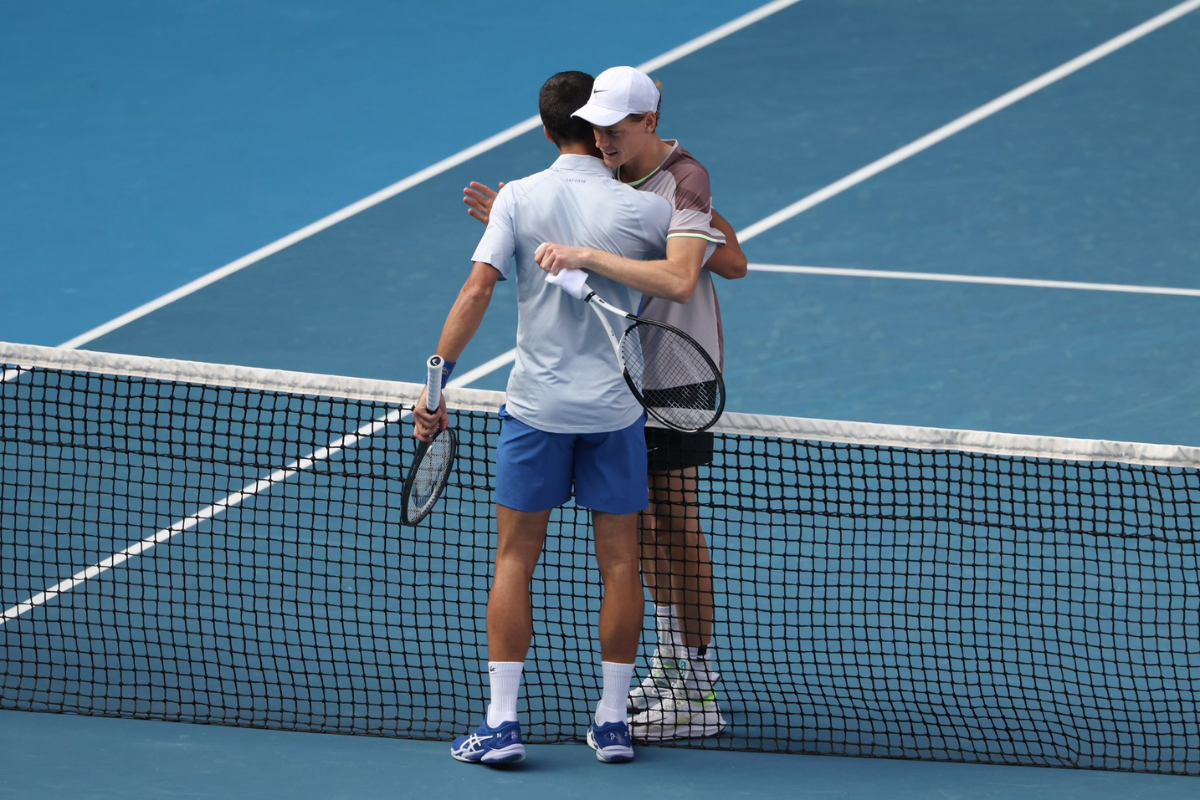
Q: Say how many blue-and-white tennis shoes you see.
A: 2